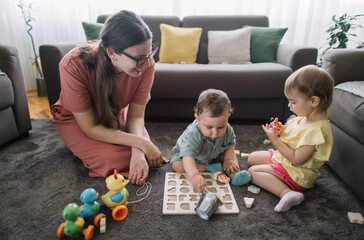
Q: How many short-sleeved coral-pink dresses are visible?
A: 1